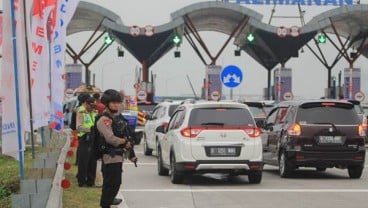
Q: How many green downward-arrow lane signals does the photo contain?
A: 4